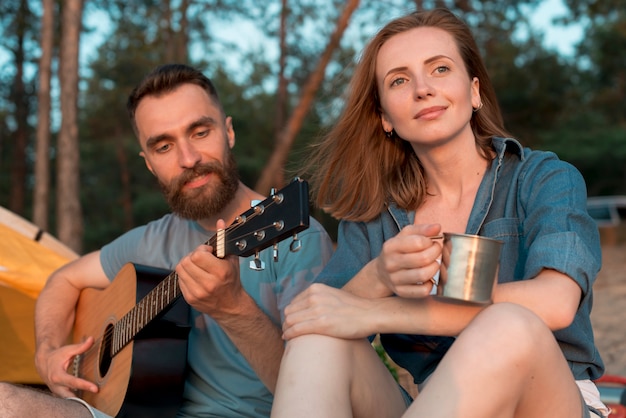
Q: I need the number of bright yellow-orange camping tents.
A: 1